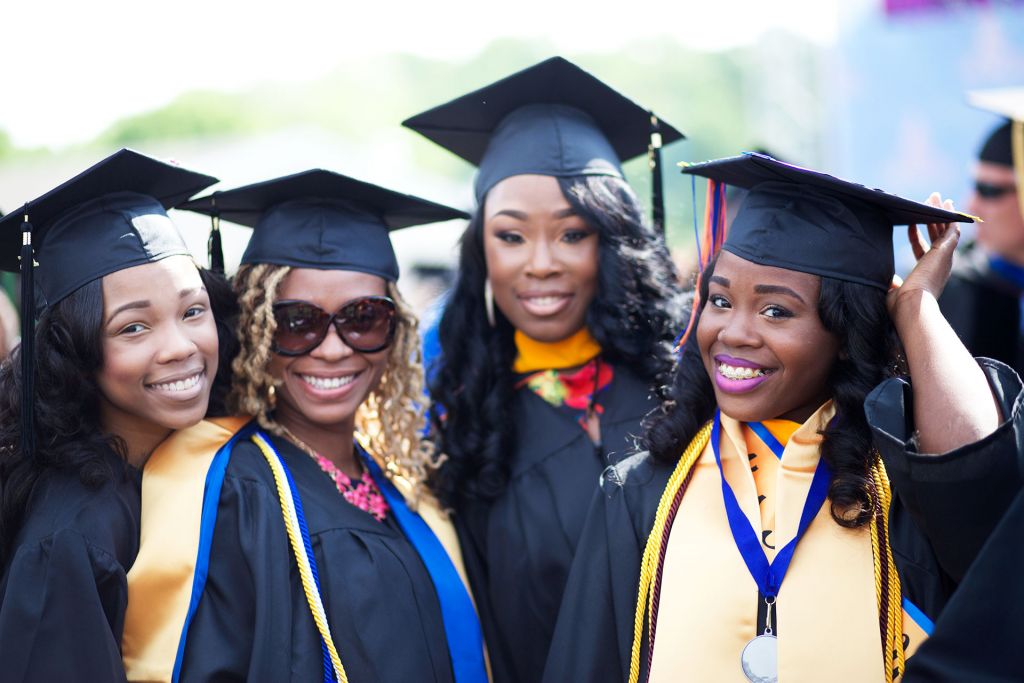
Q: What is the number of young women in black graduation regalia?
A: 4